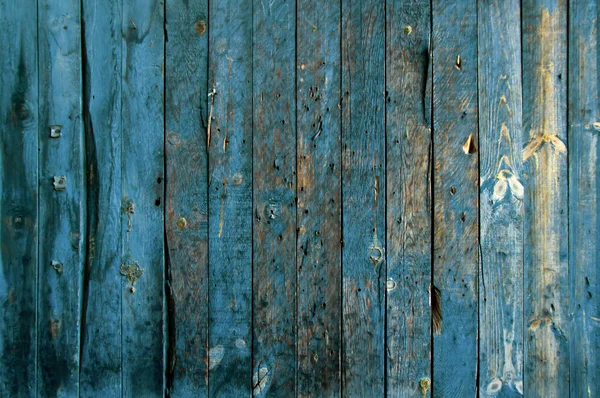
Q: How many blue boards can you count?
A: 14